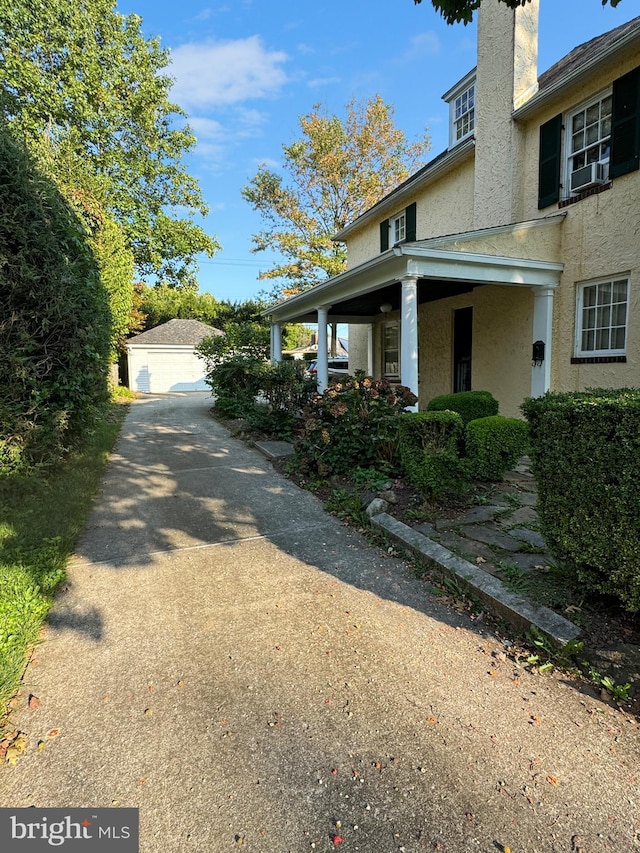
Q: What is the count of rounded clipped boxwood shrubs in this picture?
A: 3